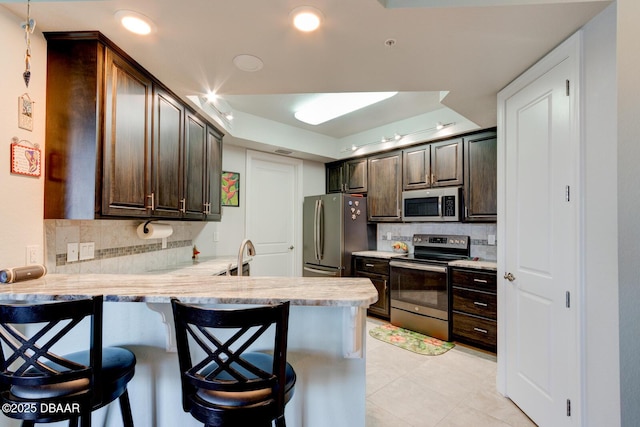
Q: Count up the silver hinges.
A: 4